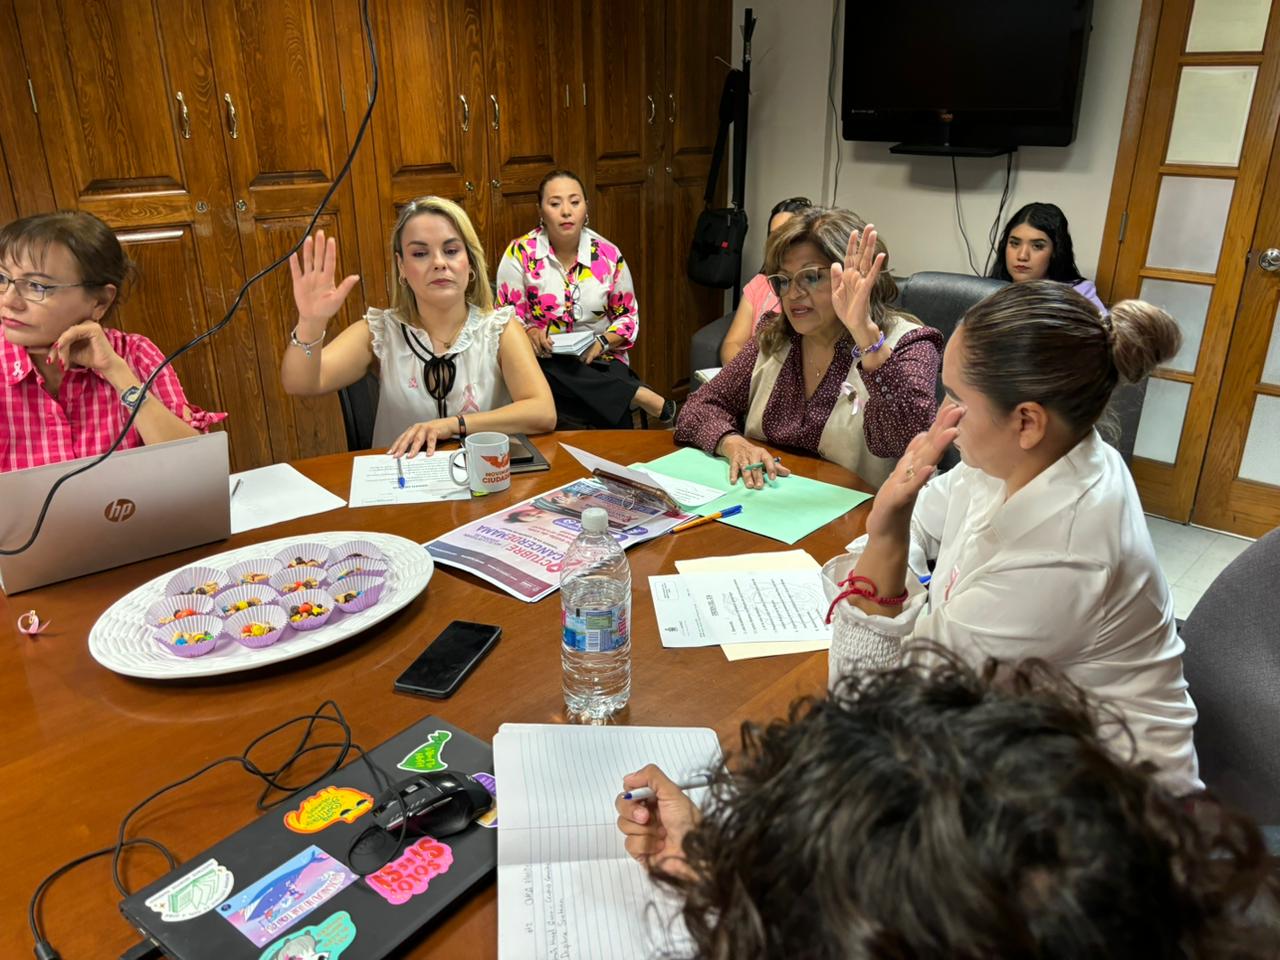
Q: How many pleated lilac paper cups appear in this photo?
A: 12